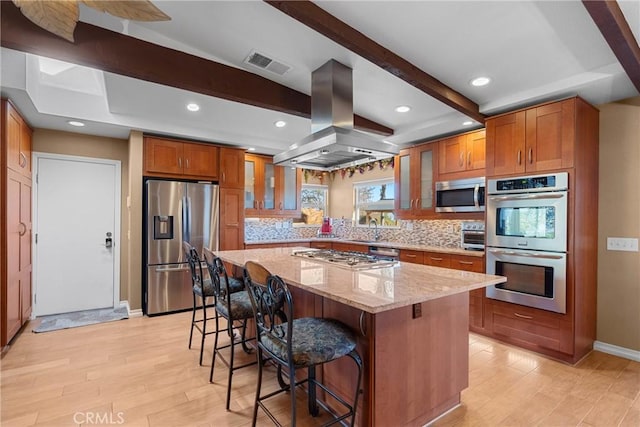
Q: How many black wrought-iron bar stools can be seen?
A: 3